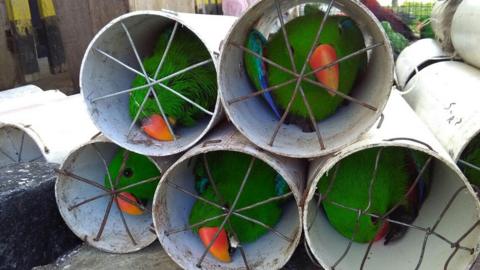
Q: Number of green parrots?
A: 5